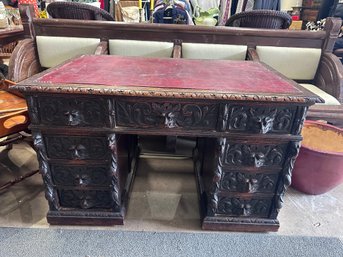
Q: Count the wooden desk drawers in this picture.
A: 9